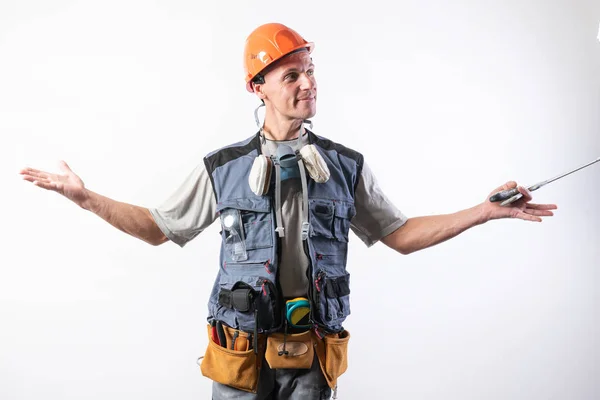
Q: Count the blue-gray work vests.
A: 1